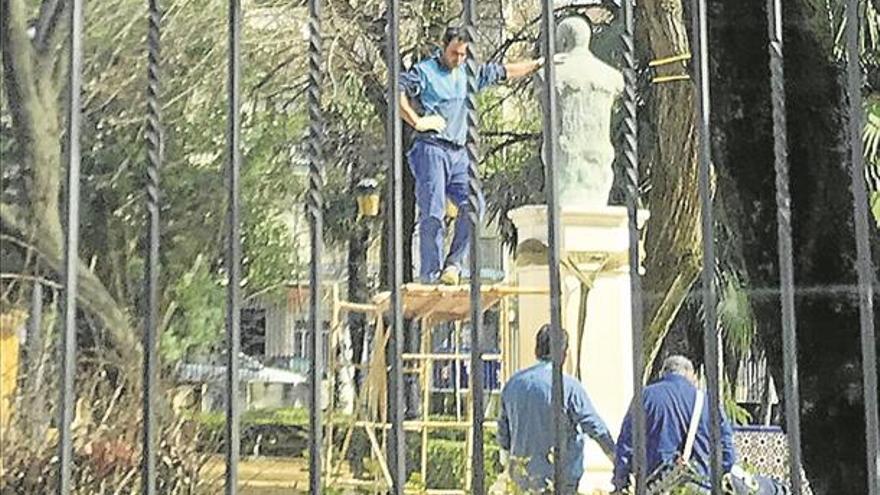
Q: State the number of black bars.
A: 11